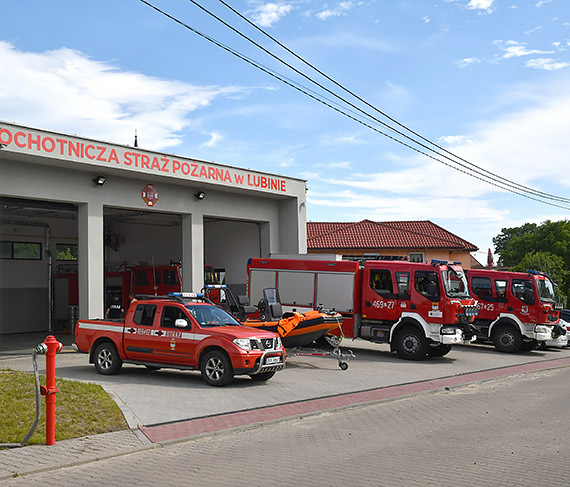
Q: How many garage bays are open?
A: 3